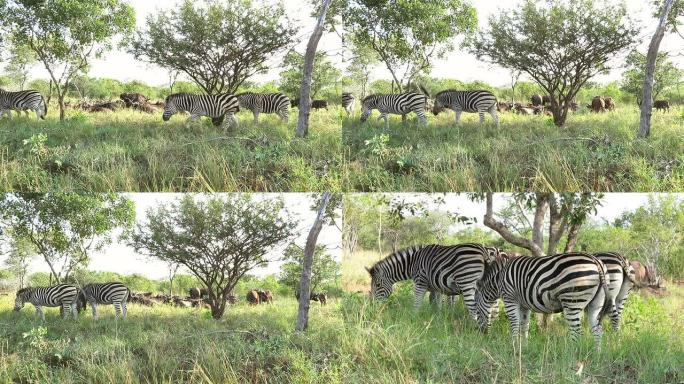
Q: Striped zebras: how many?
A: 11